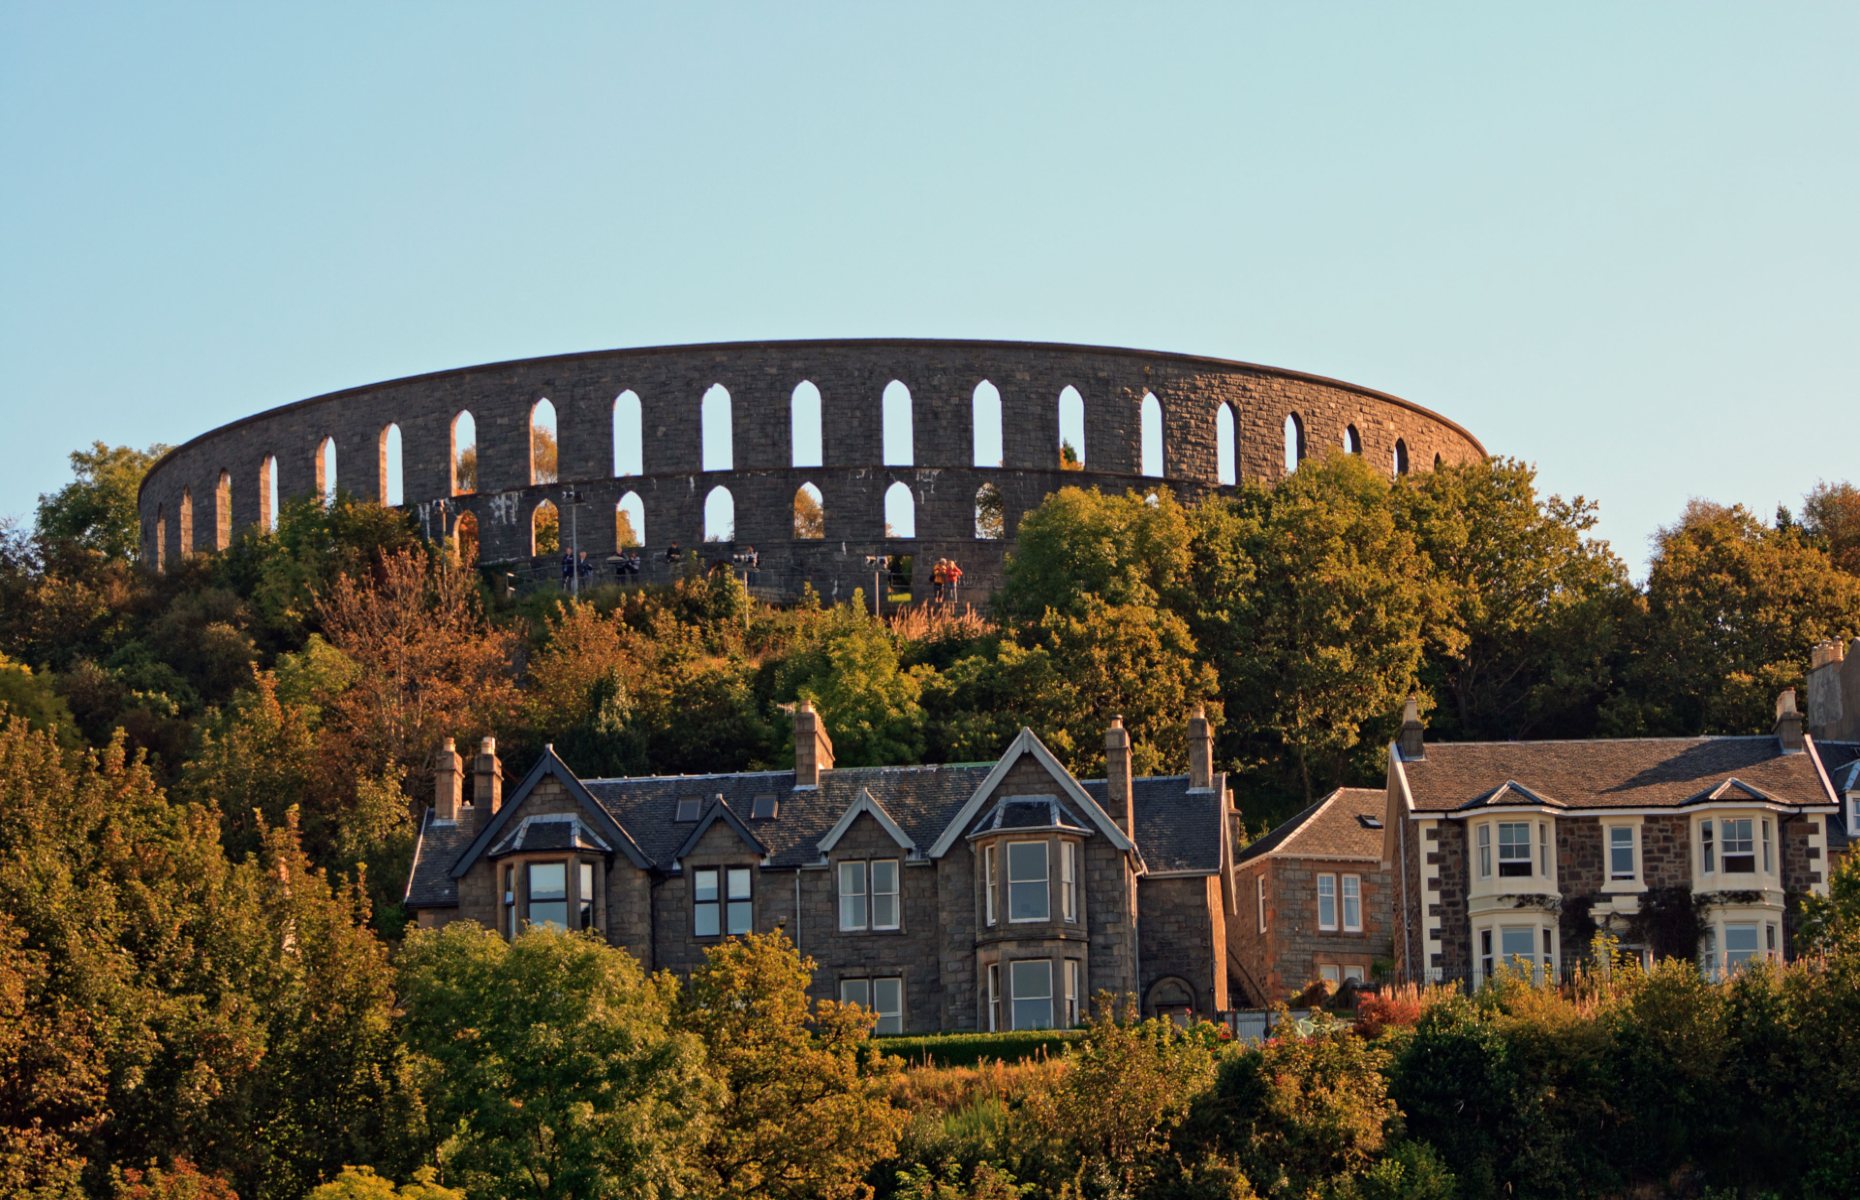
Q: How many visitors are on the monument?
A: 8